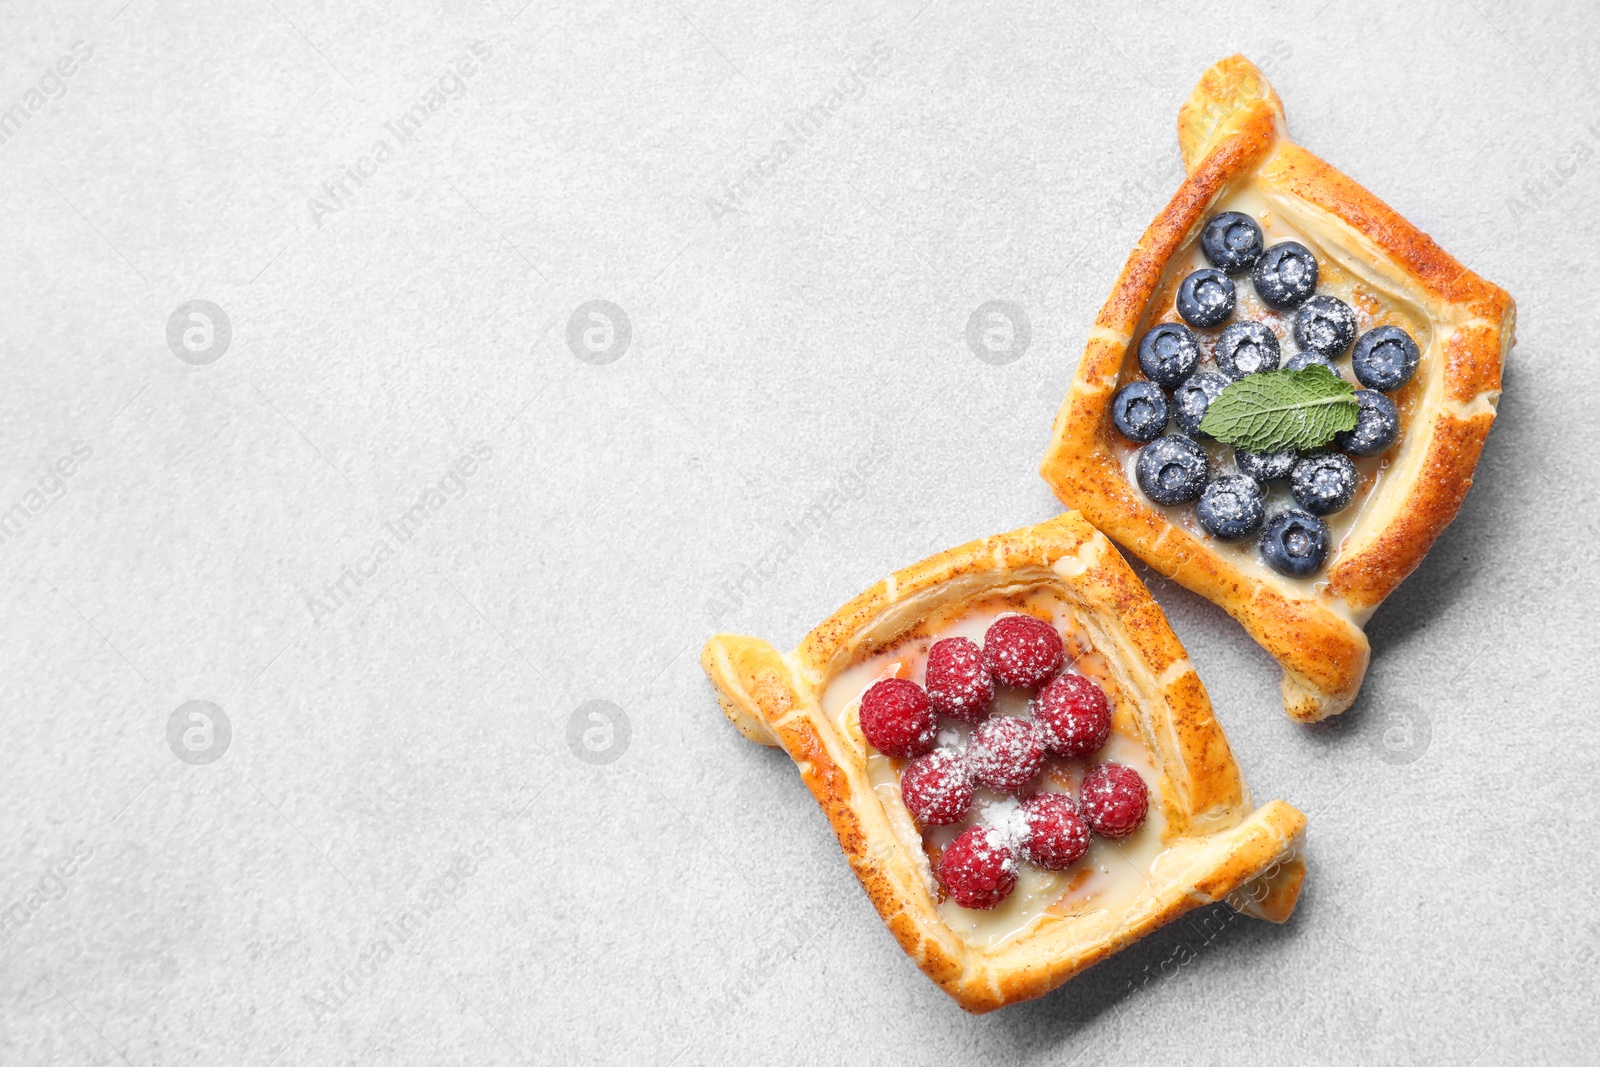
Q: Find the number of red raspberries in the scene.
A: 9